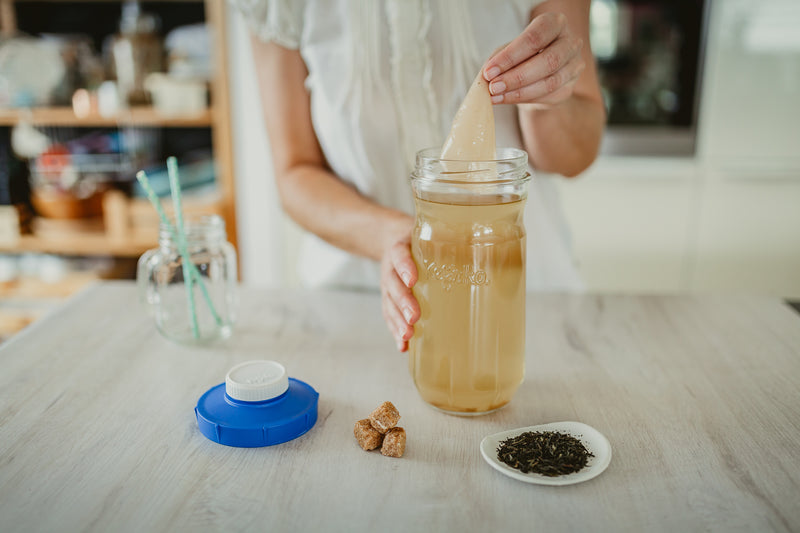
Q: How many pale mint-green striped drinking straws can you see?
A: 2